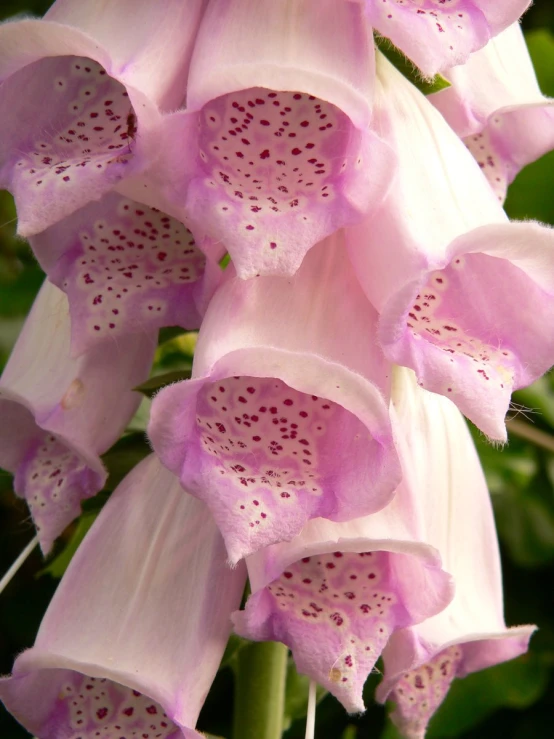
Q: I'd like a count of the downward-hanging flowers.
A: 11